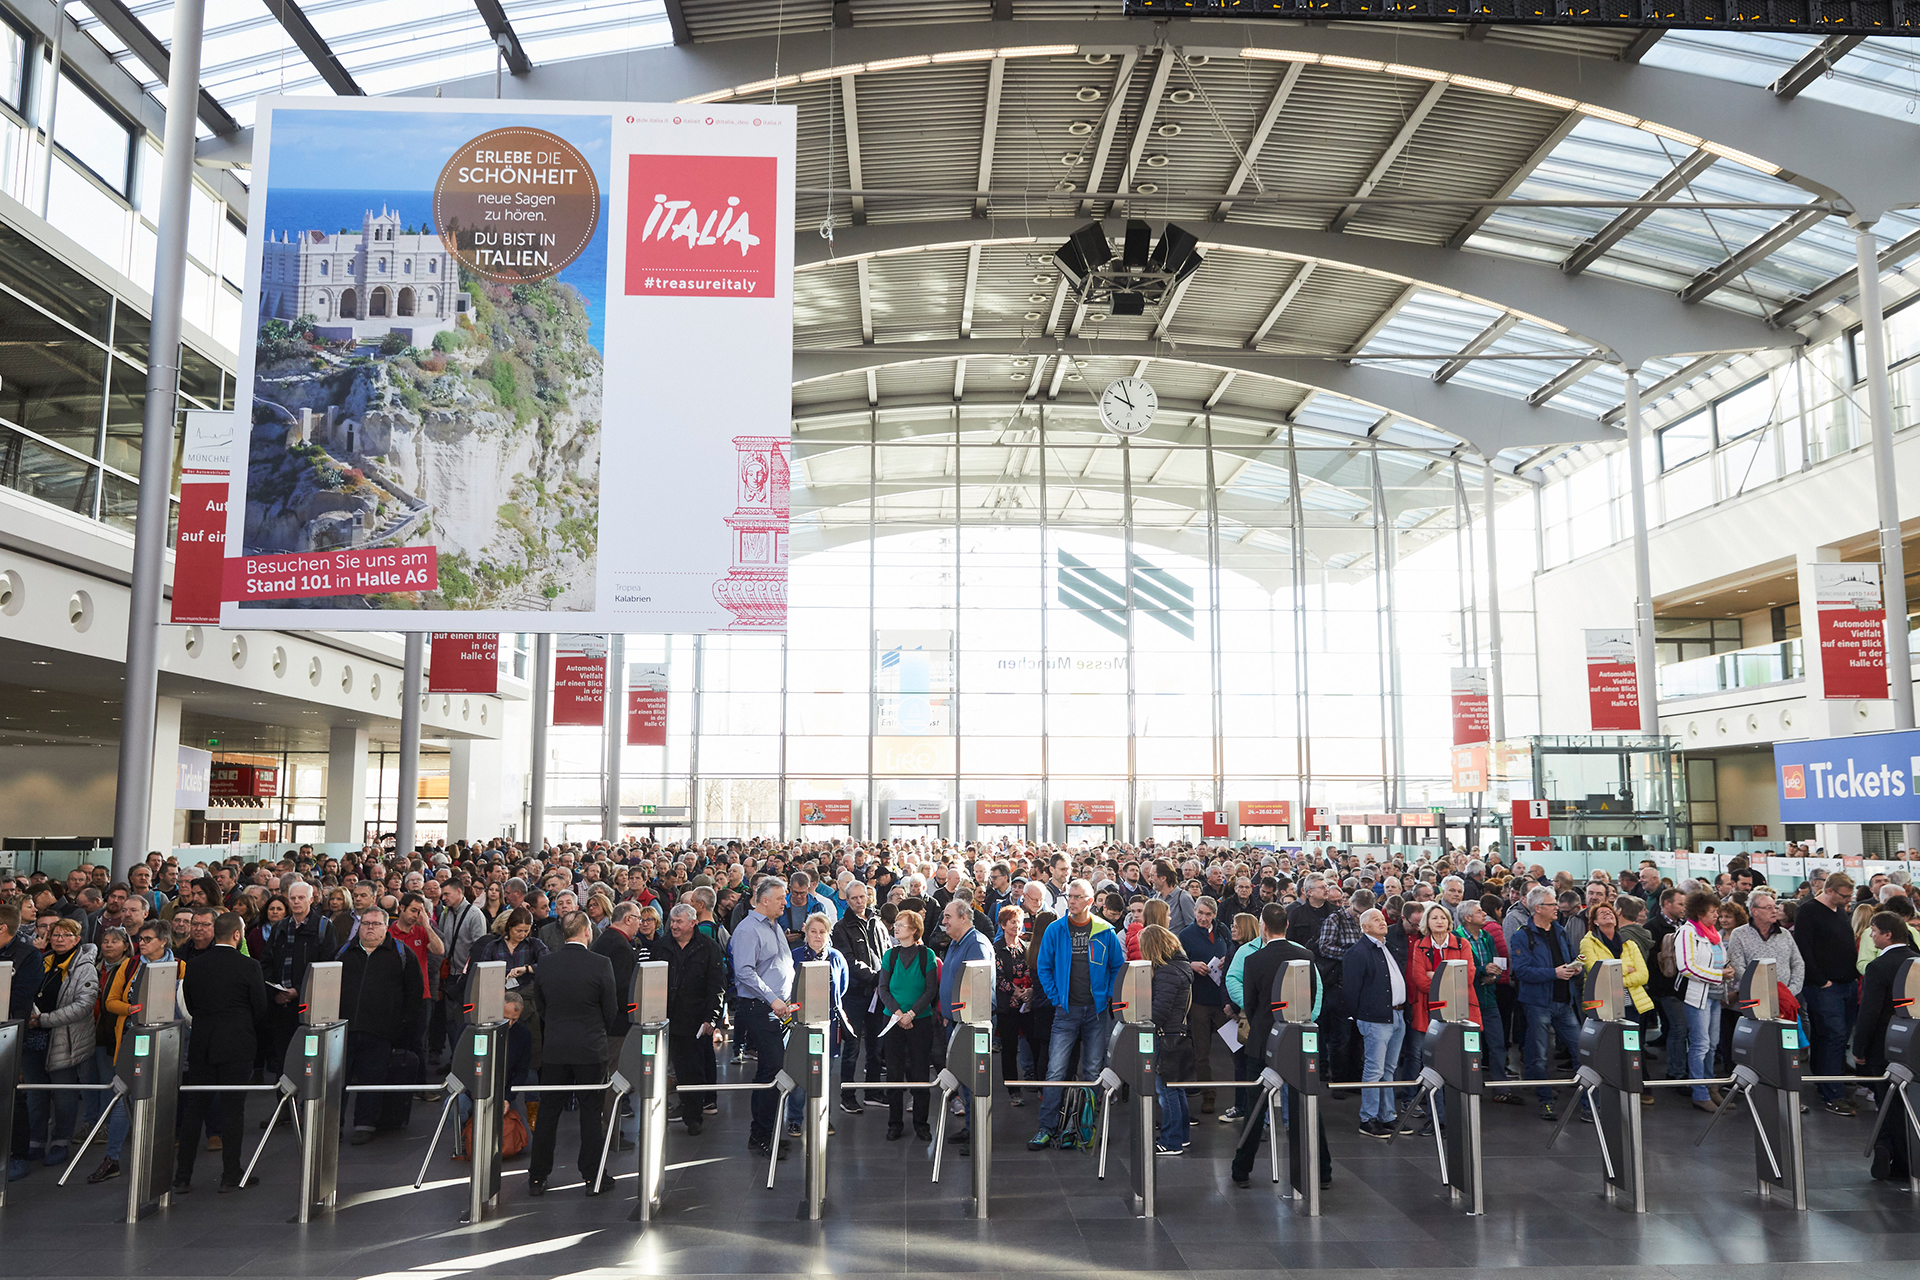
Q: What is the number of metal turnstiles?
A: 13